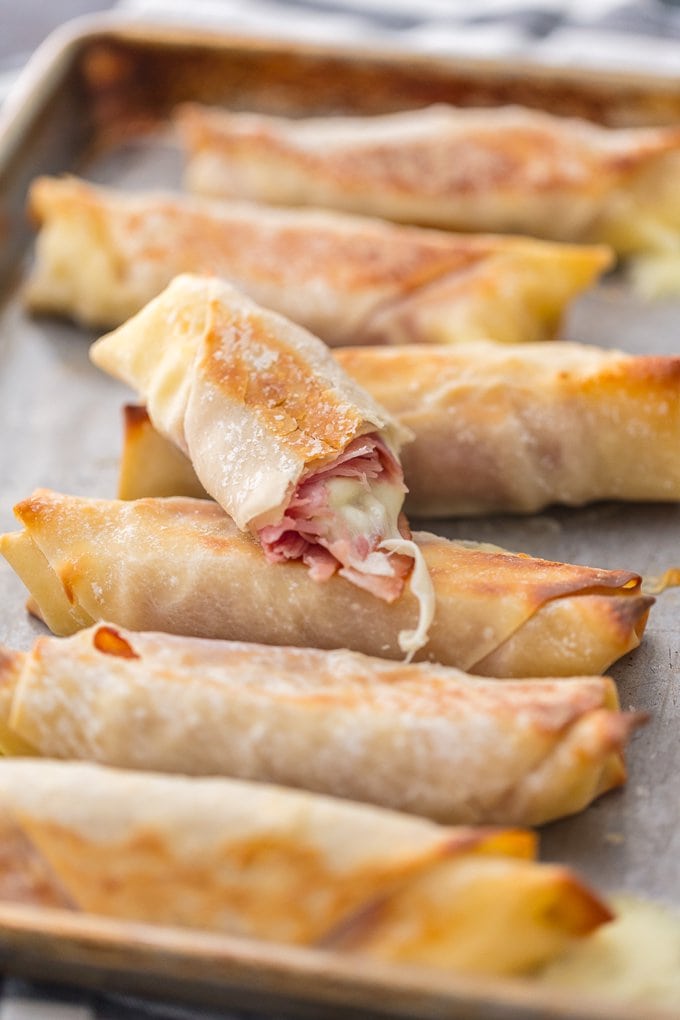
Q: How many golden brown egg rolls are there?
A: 7